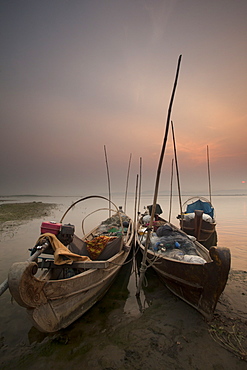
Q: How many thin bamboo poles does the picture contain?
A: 8